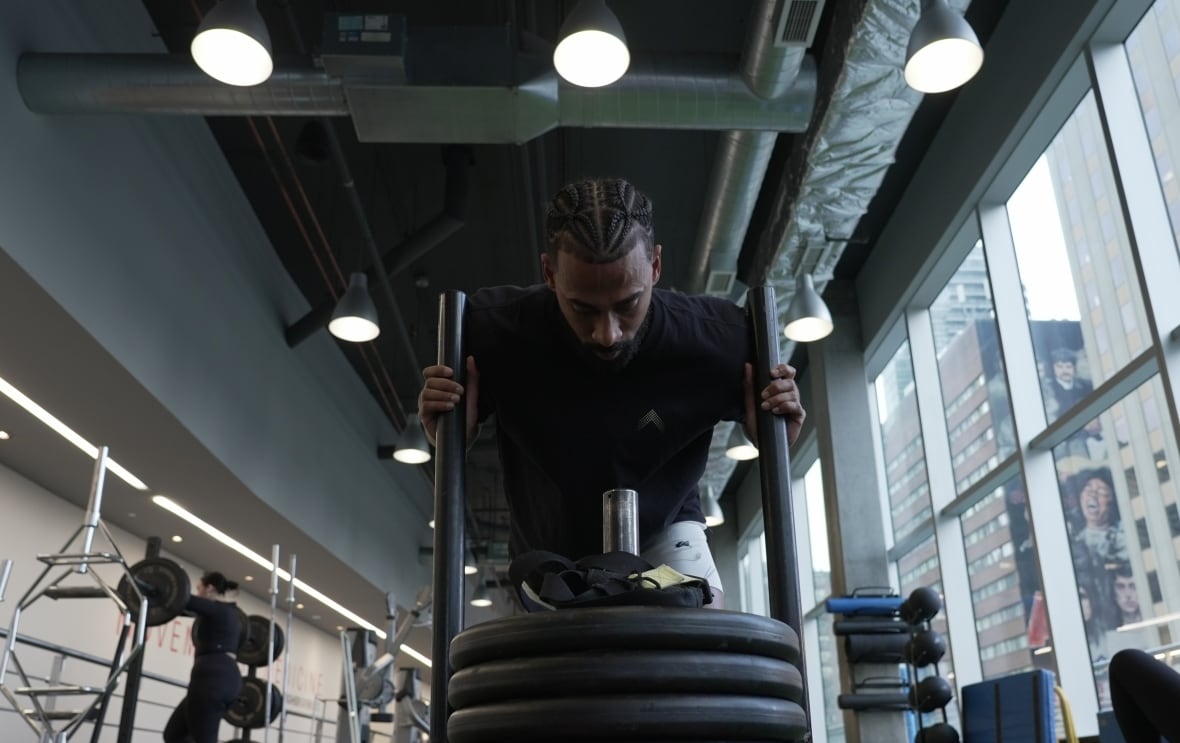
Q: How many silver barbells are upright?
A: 2